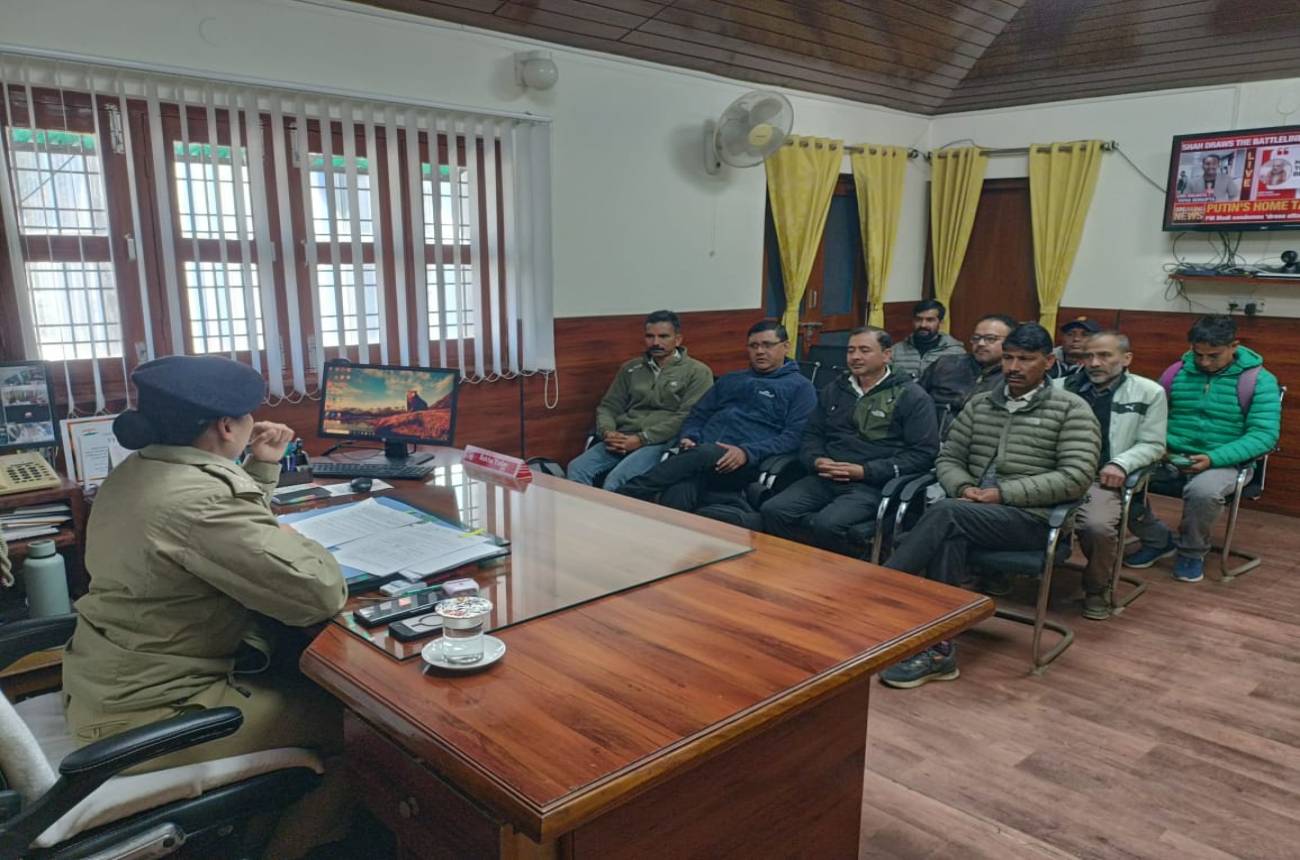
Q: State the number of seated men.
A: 9